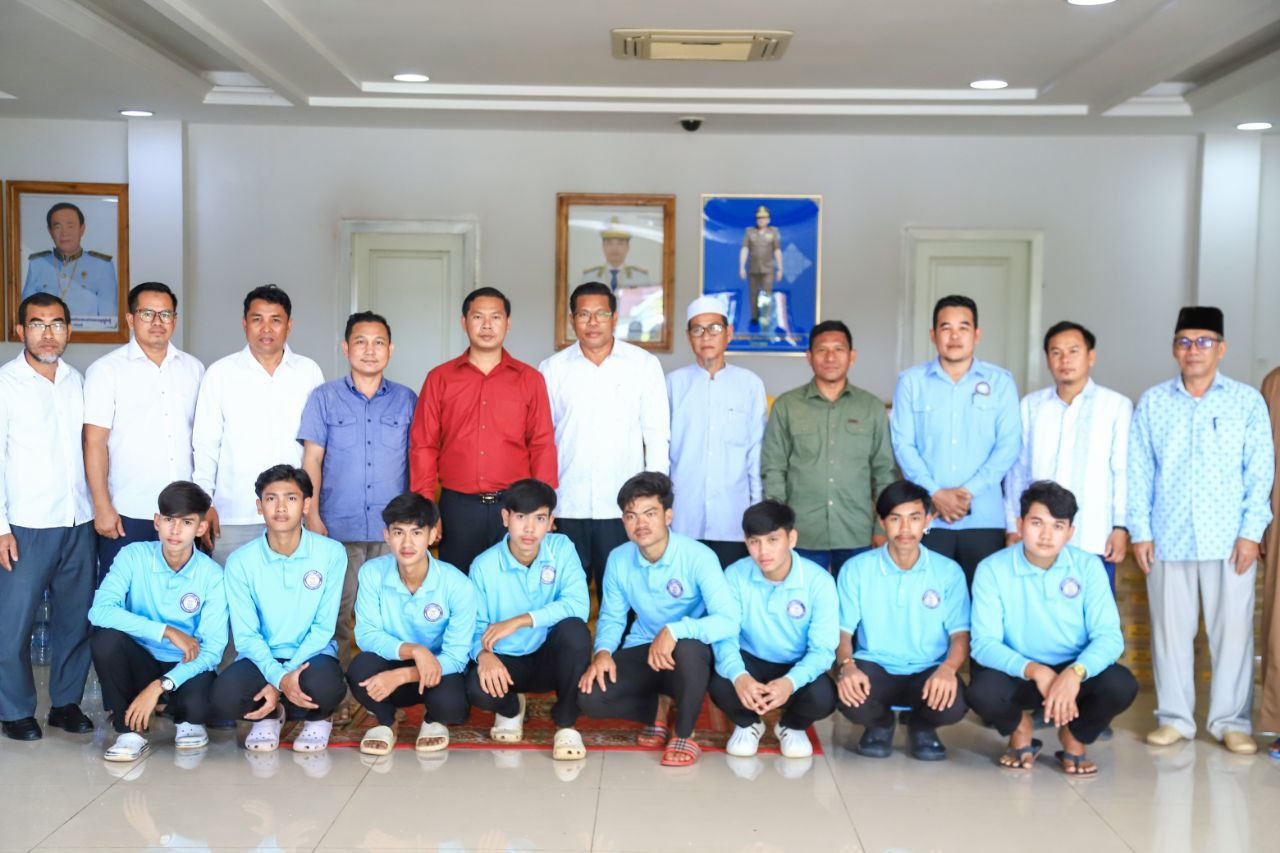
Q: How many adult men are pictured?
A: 11